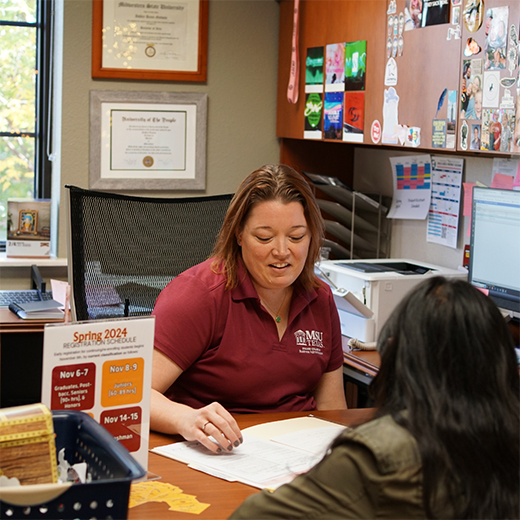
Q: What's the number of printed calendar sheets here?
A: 2